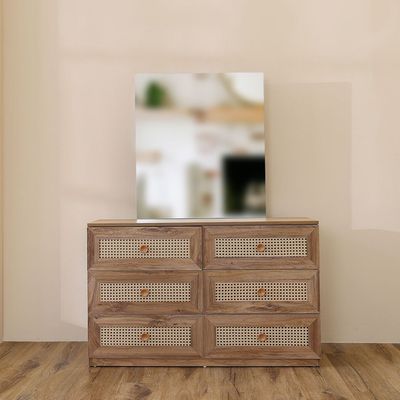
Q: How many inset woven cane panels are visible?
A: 6